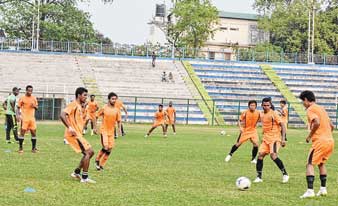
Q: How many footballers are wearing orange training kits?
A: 11